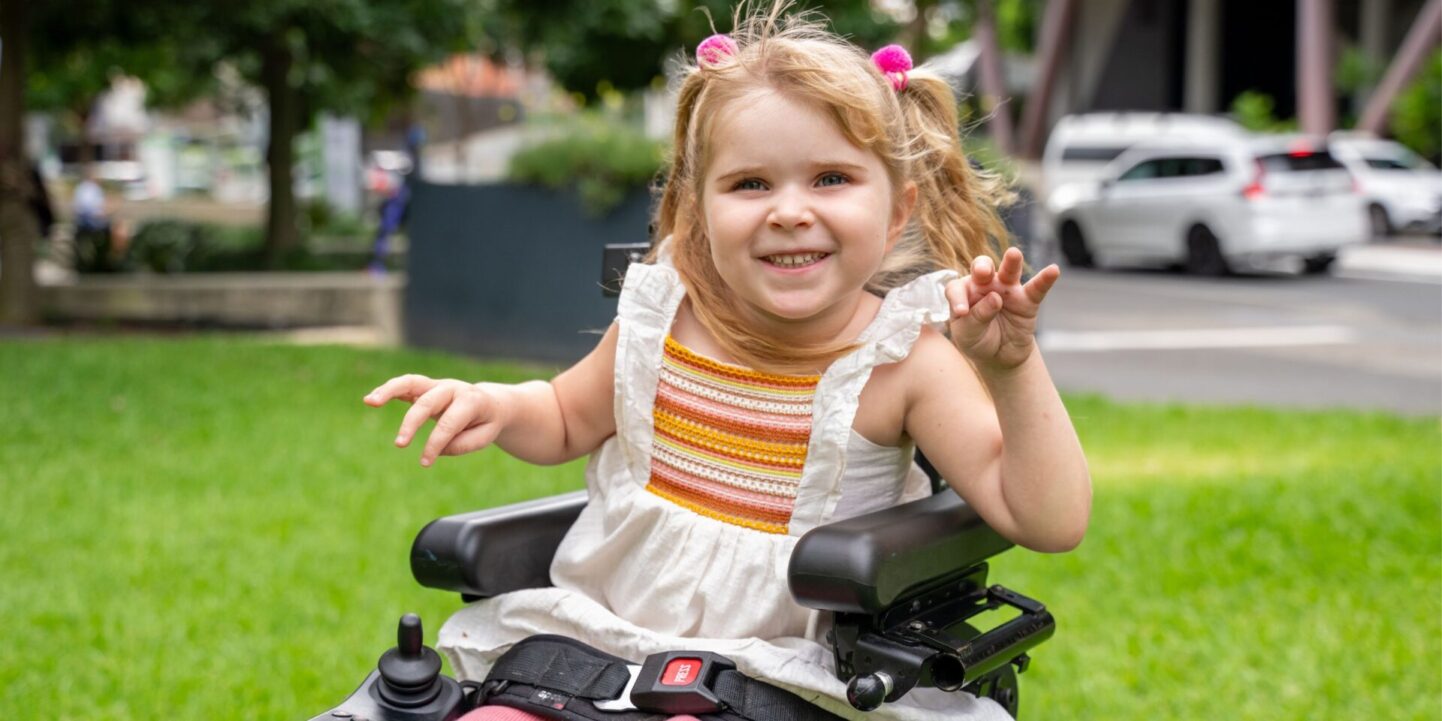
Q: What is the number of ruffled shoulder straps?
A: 2